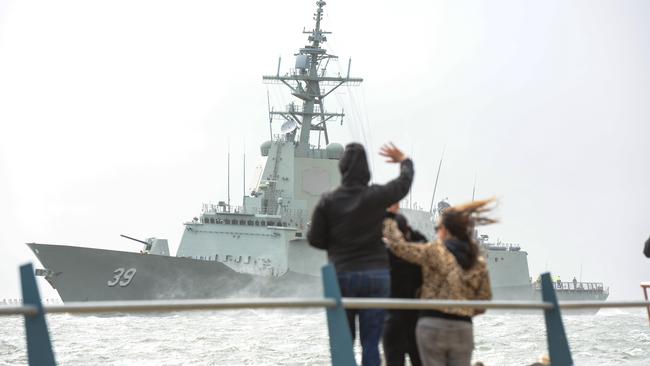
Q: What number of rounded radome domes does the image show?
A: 2